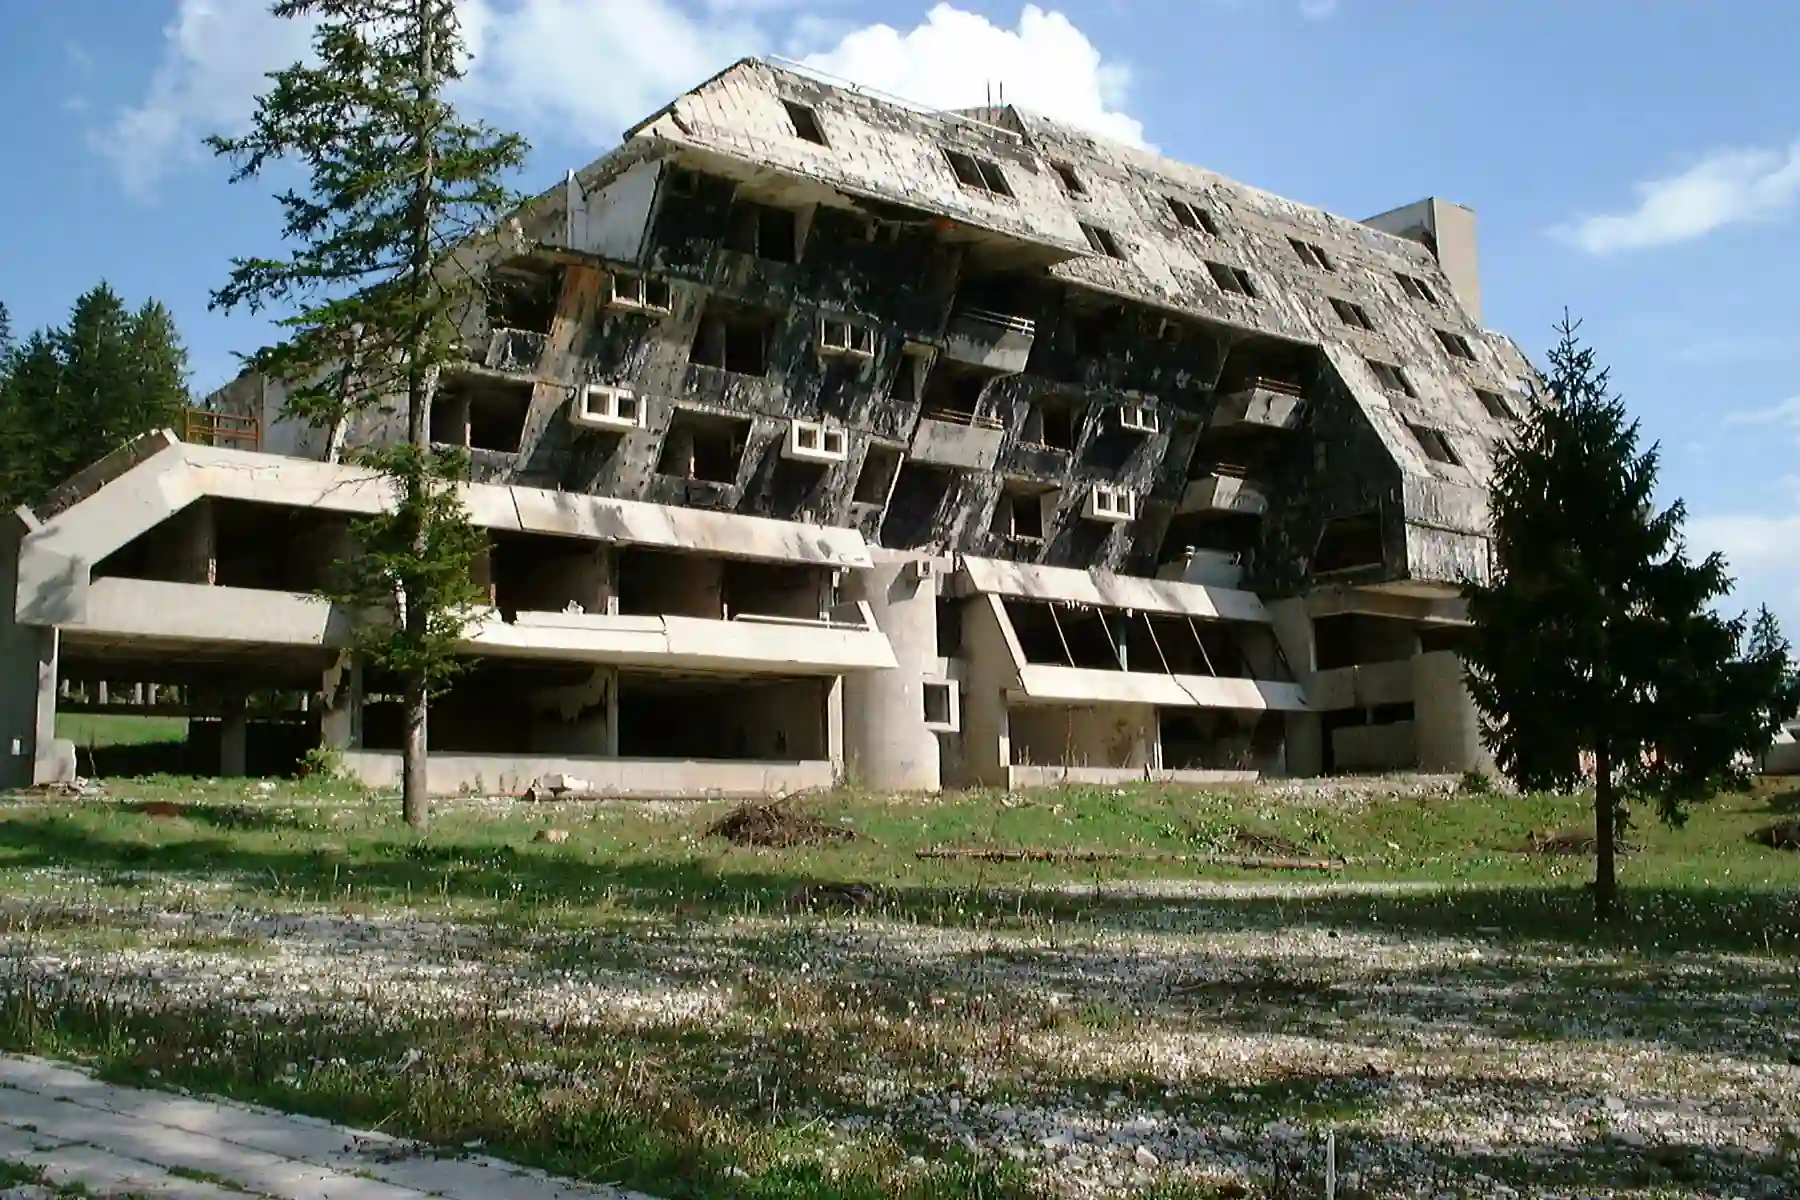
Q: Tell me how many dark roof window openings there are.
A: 13